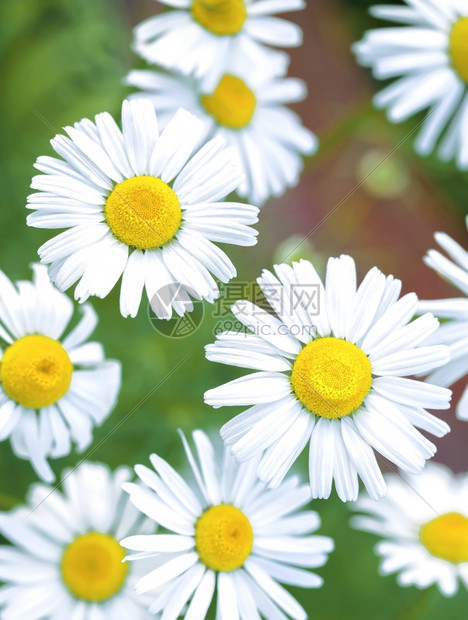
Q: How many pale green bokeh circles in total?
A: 2